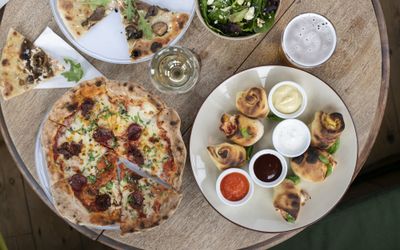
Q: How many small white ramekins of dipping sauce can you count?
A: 4